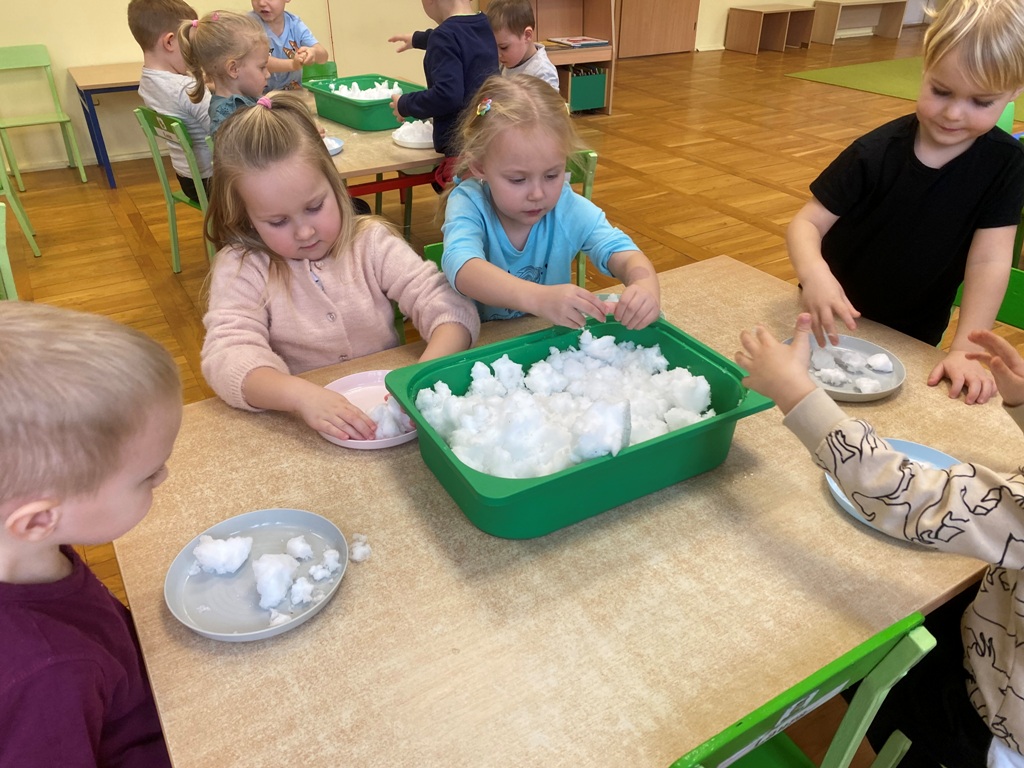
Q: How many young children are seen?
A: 10